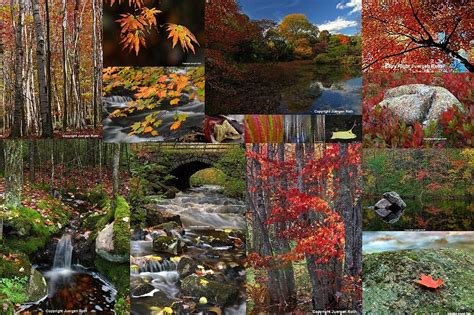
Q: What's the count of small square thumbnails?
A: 4